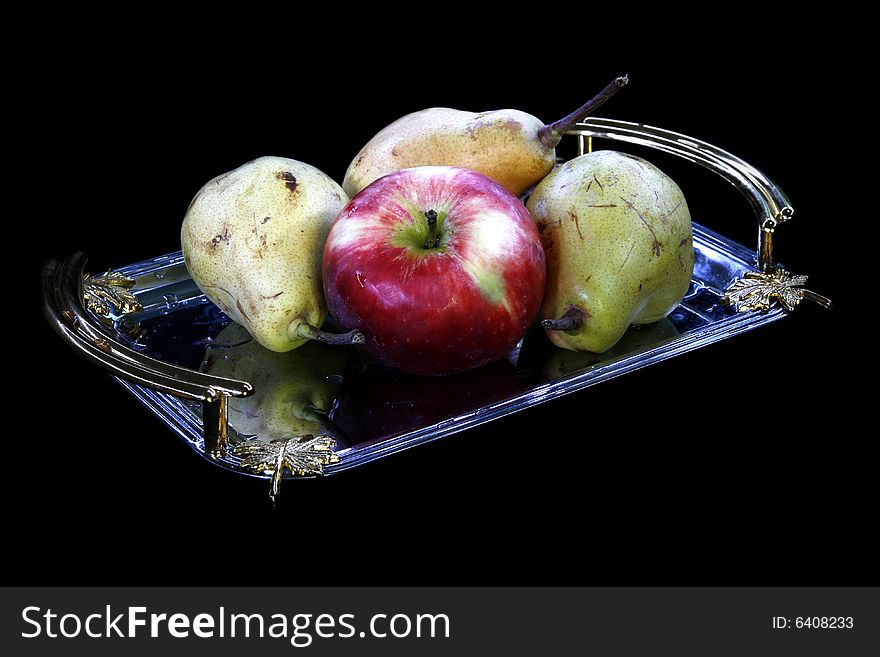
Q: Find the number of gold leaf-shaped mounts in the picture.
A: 3